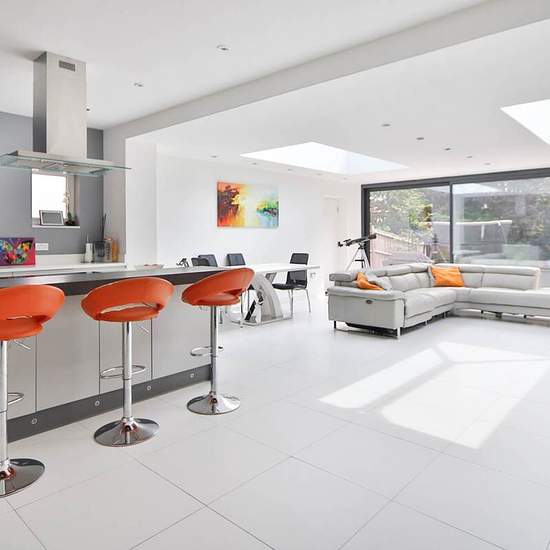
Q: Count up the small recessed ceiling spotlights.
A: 13